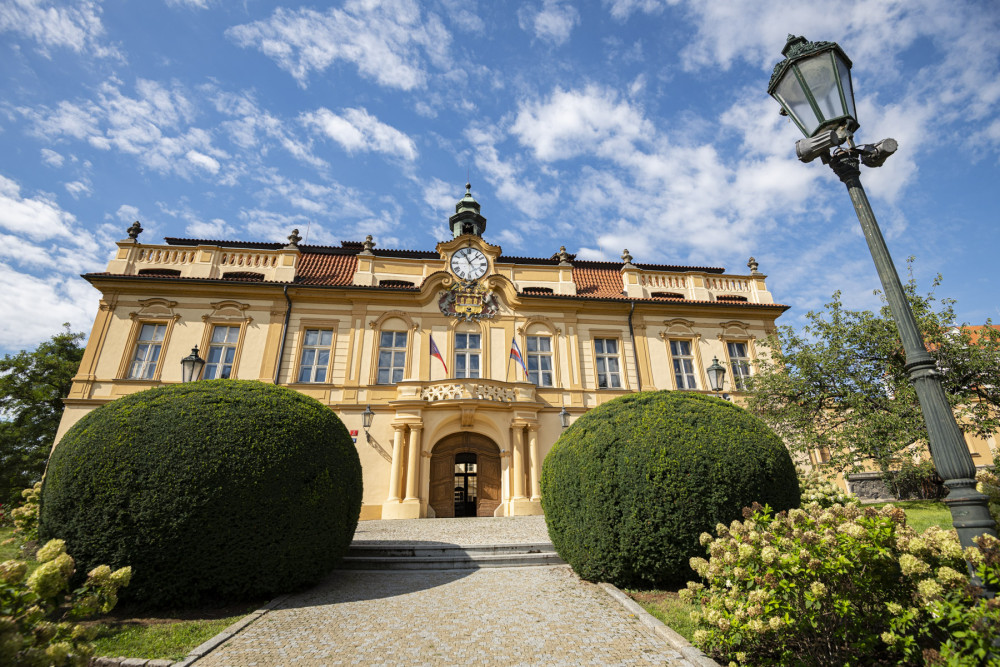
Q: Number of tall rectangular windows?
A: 9